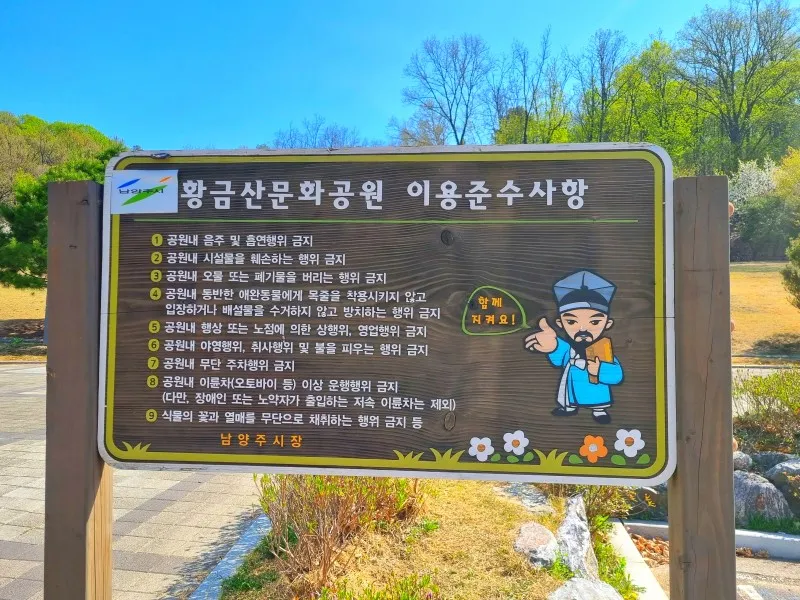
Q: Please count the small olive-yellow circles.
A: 9